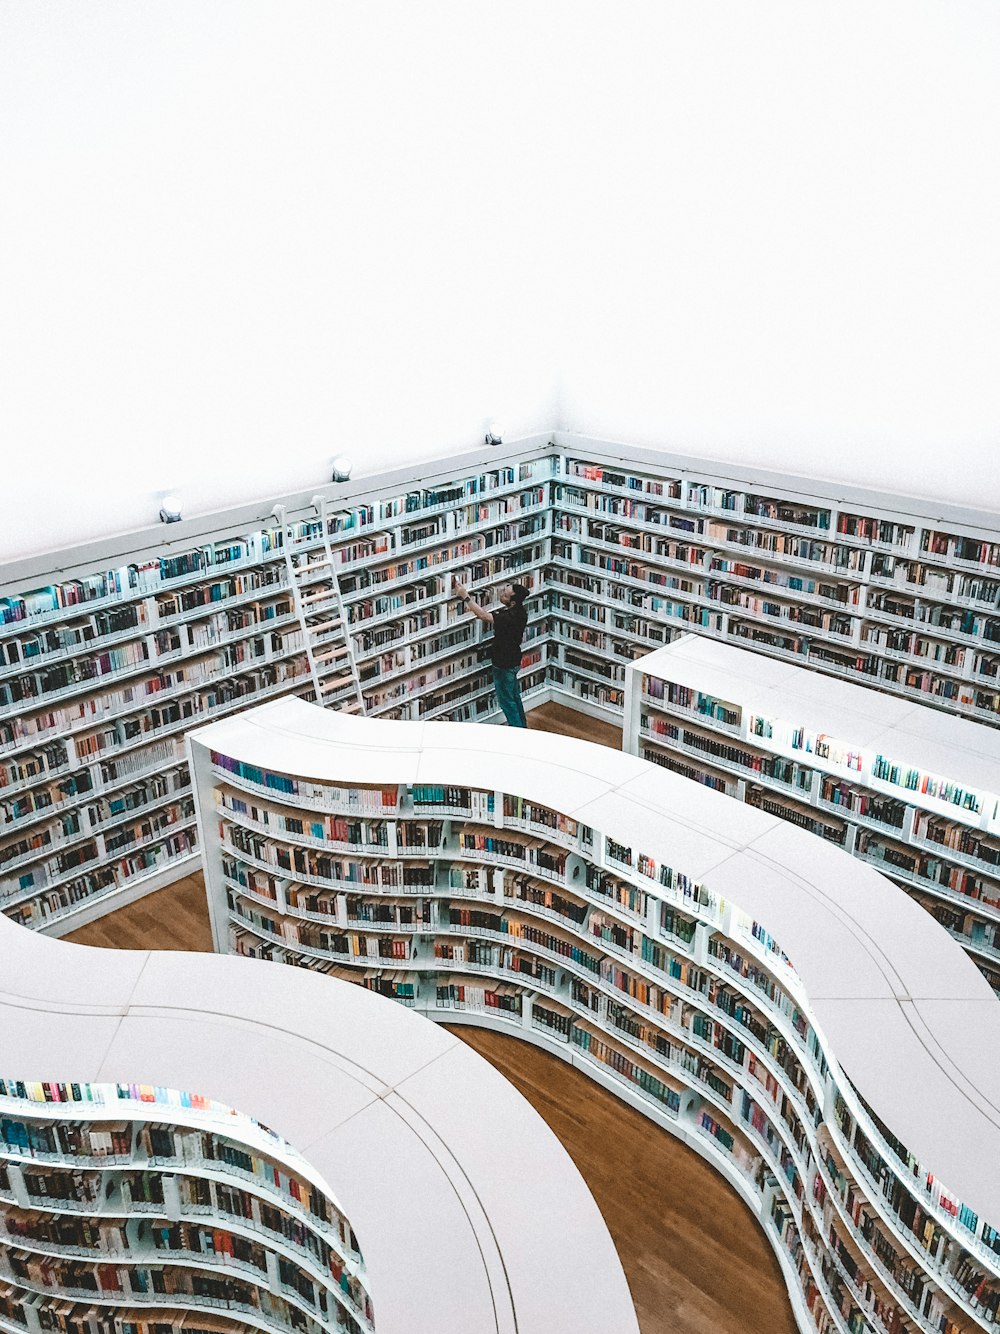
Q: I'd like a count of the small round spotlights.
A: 3